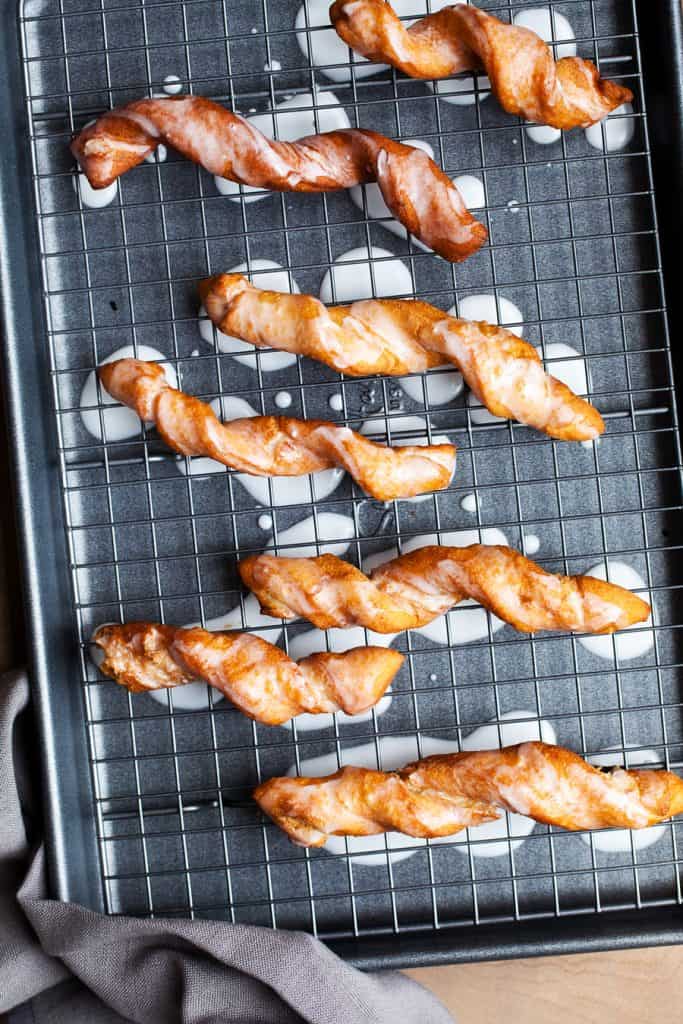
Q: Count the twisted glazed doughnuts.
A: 7